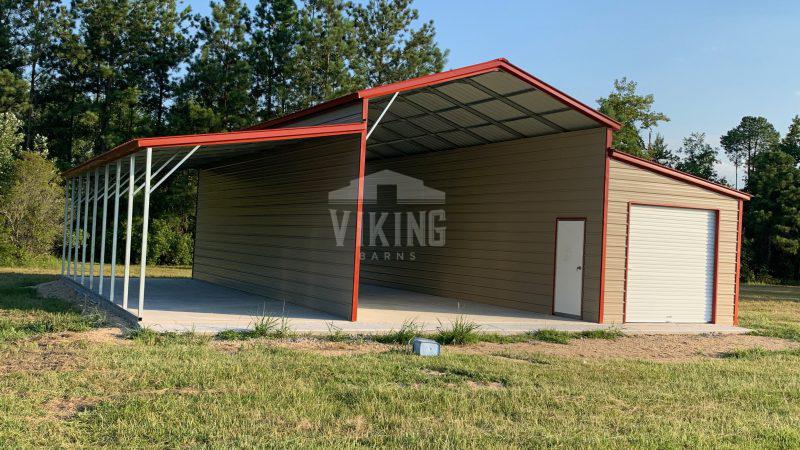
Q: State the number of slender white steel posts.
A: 9